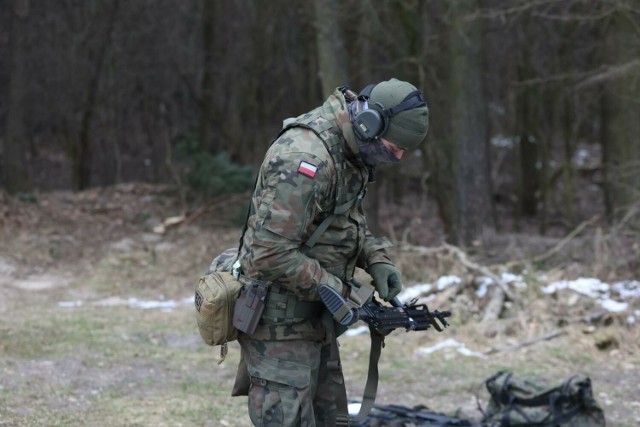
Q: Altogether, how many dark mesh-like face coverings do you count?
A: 1